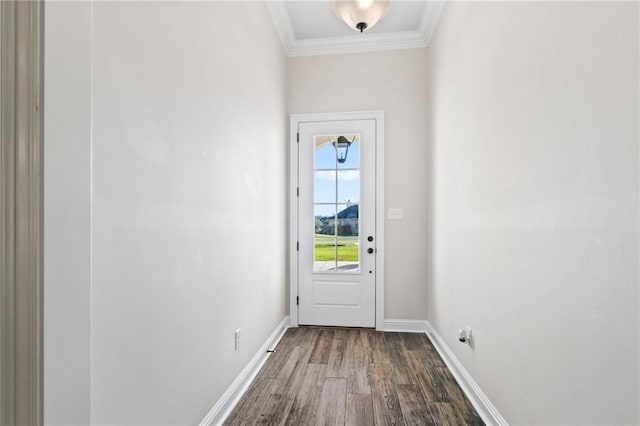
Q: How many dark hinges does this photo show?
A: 4